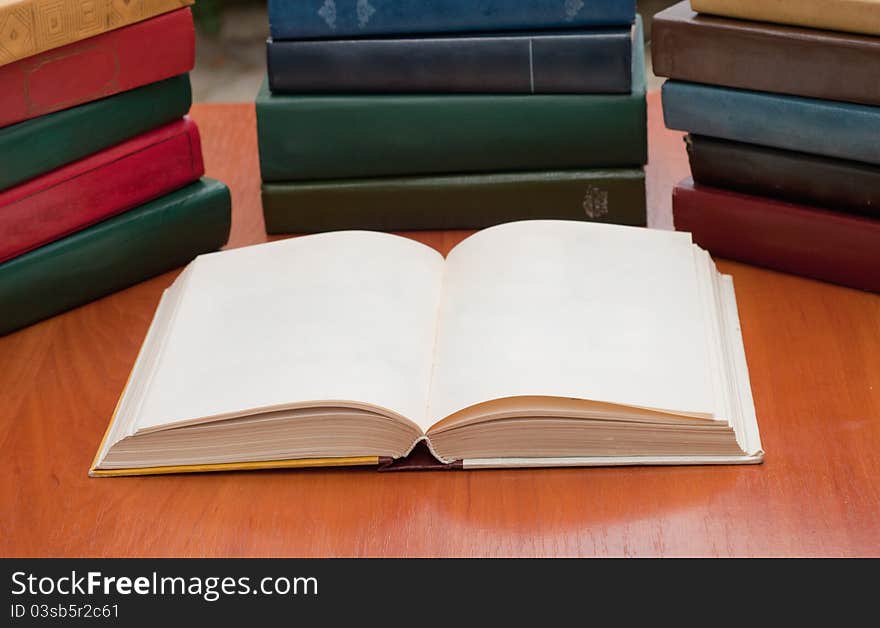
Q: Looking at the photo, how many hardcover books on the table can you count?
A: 15